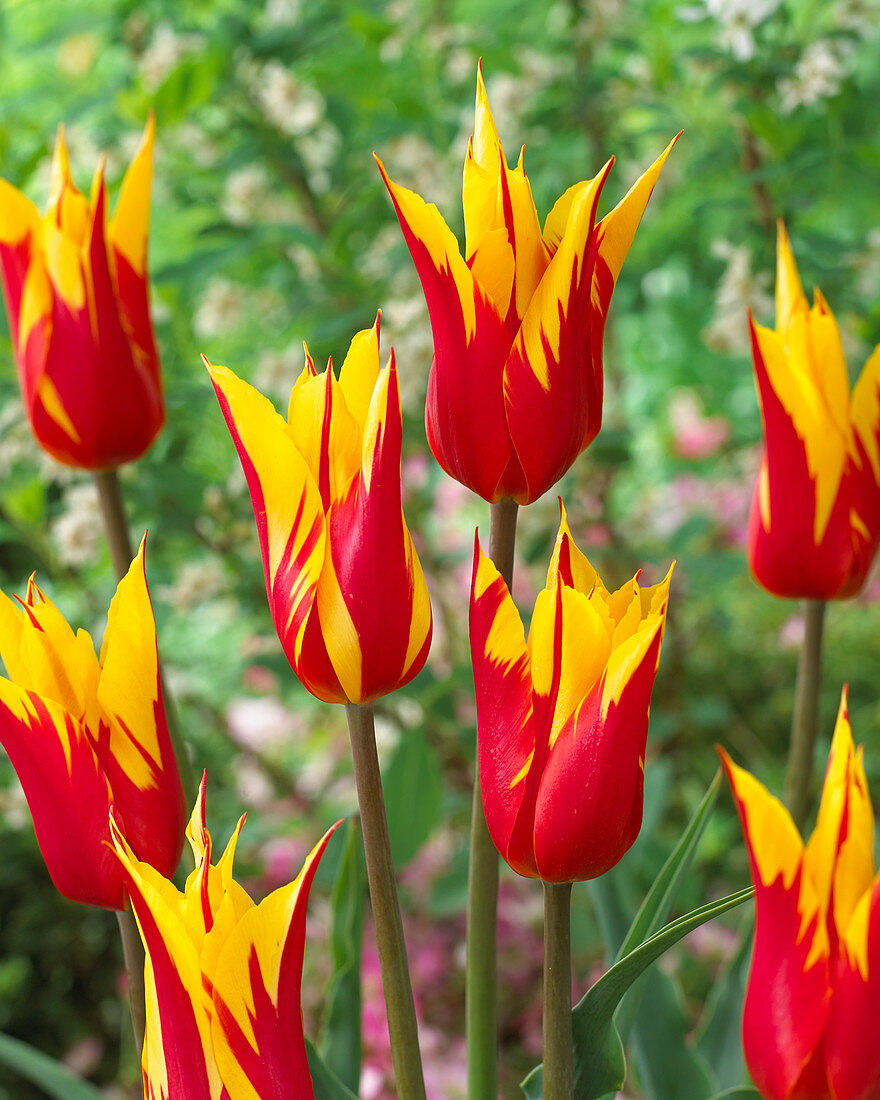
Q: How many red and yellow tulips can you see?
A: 8